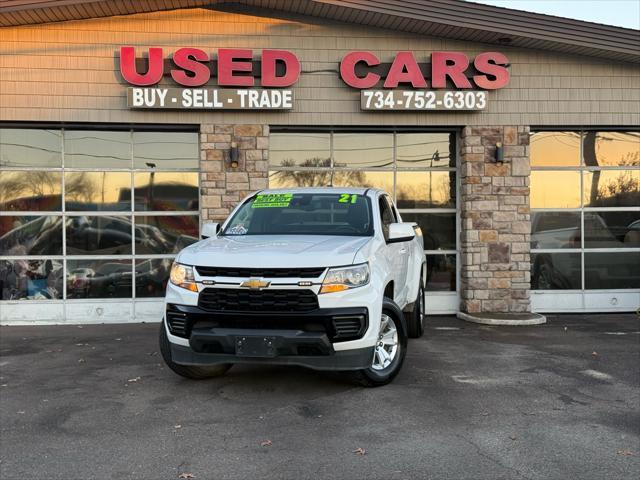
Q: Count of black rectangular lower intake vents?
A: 2